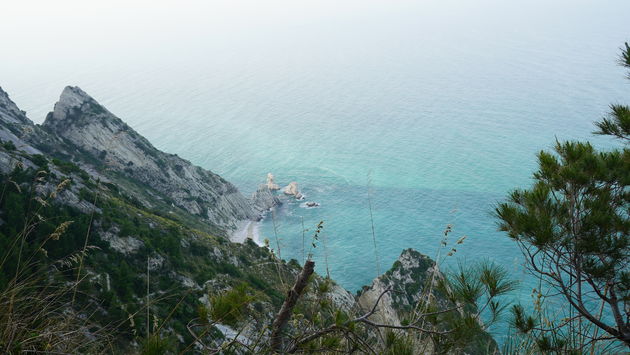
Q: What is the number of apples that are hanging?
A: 0